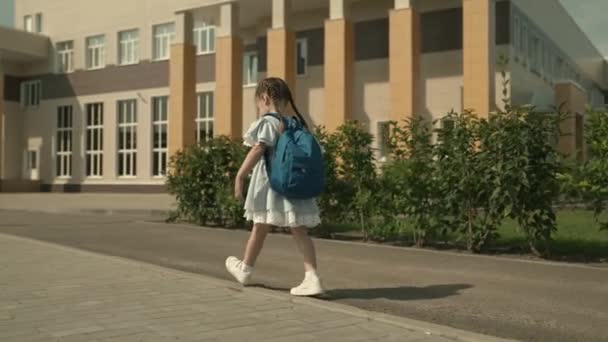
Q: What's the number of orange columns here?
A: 6